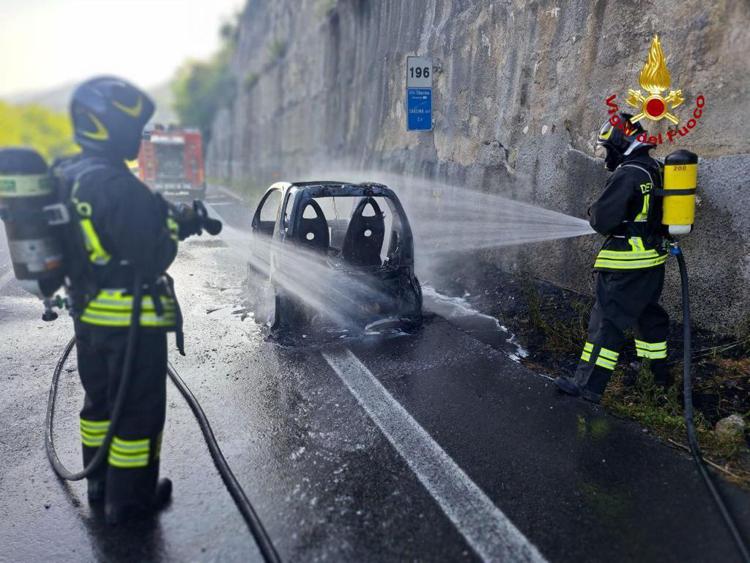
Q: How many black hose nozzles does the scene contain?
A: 1